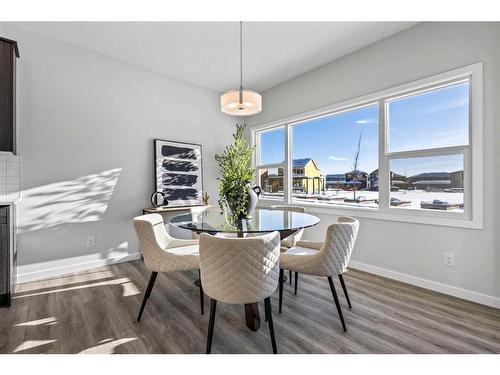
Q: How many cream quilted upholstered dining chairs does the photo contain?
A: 5